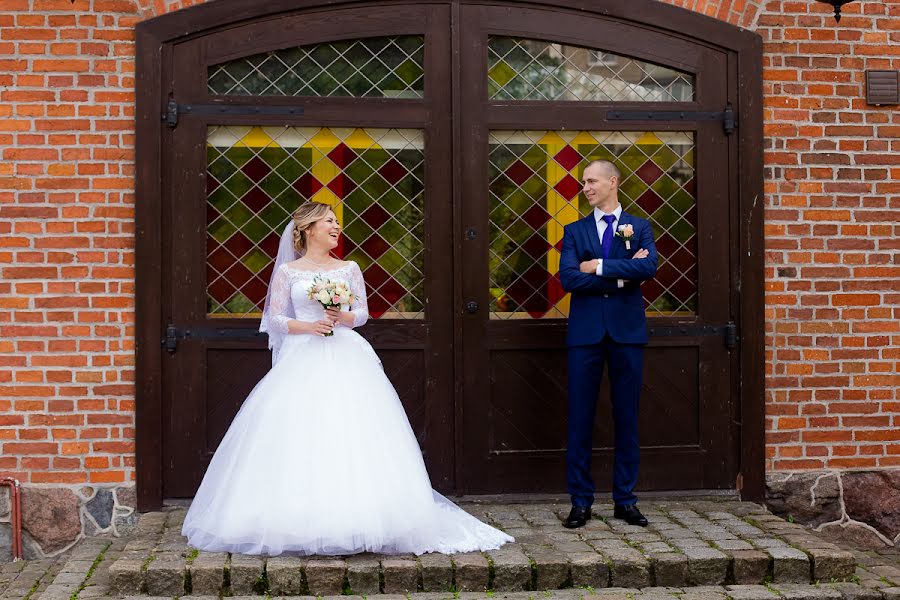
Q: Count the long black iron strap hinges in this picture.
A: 4